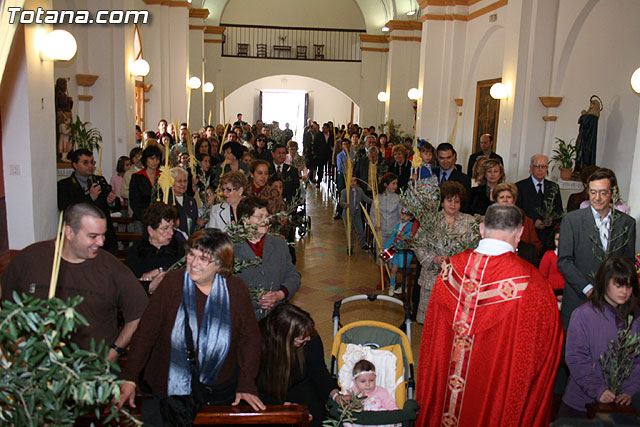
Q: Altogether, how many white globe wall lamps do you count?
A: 8